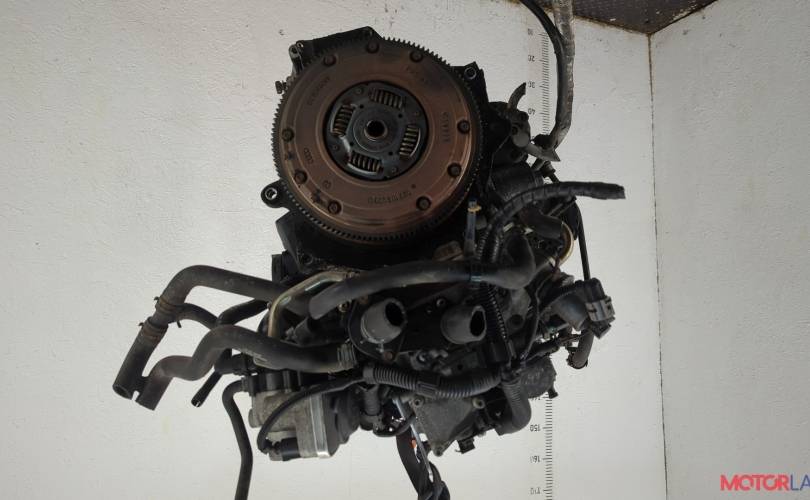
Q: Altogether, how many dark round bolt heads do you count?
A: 9